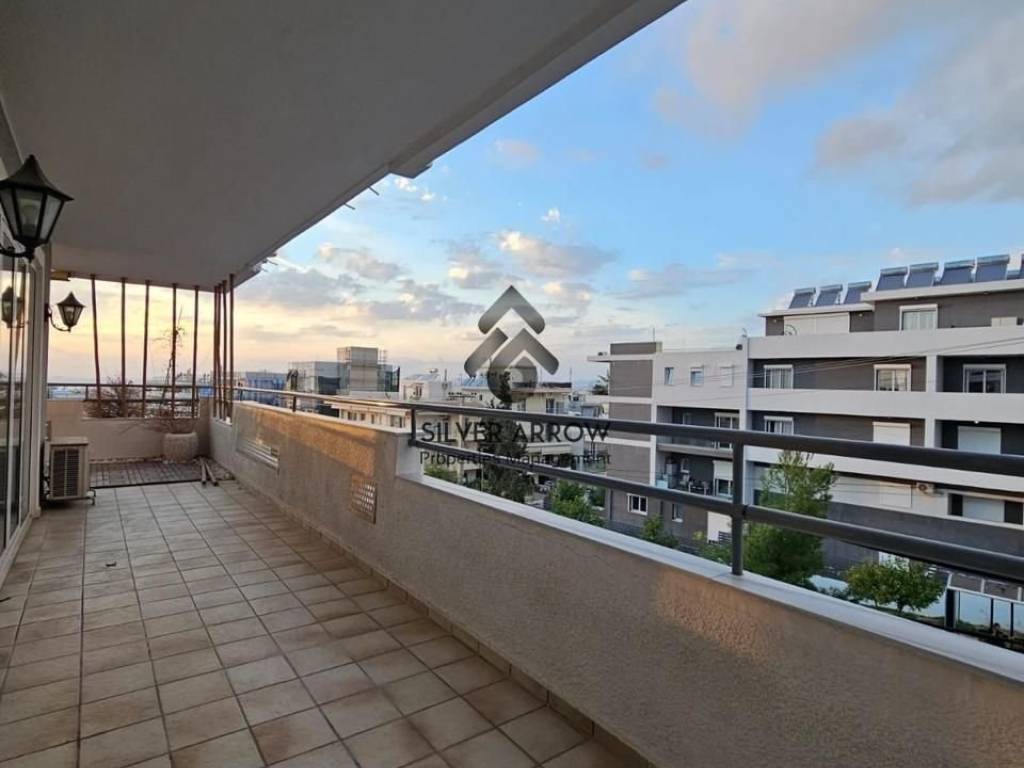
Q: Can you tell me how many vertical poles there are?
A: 9